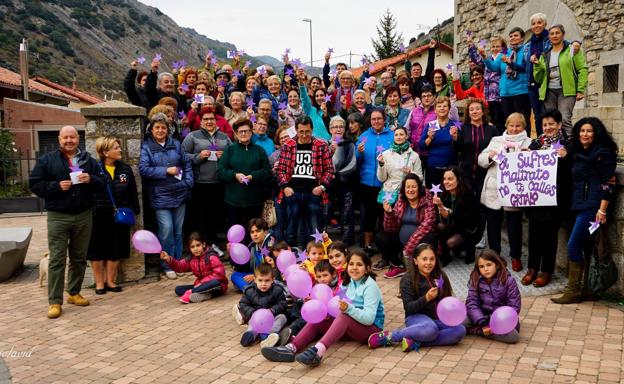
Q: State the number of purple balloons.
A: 12